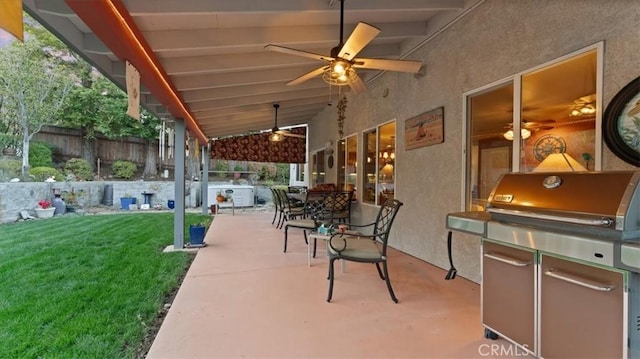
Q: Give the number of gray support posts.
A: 2